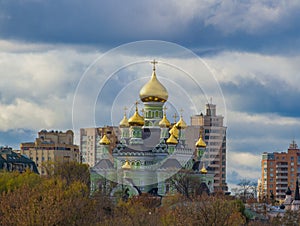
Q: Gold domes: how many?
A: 11